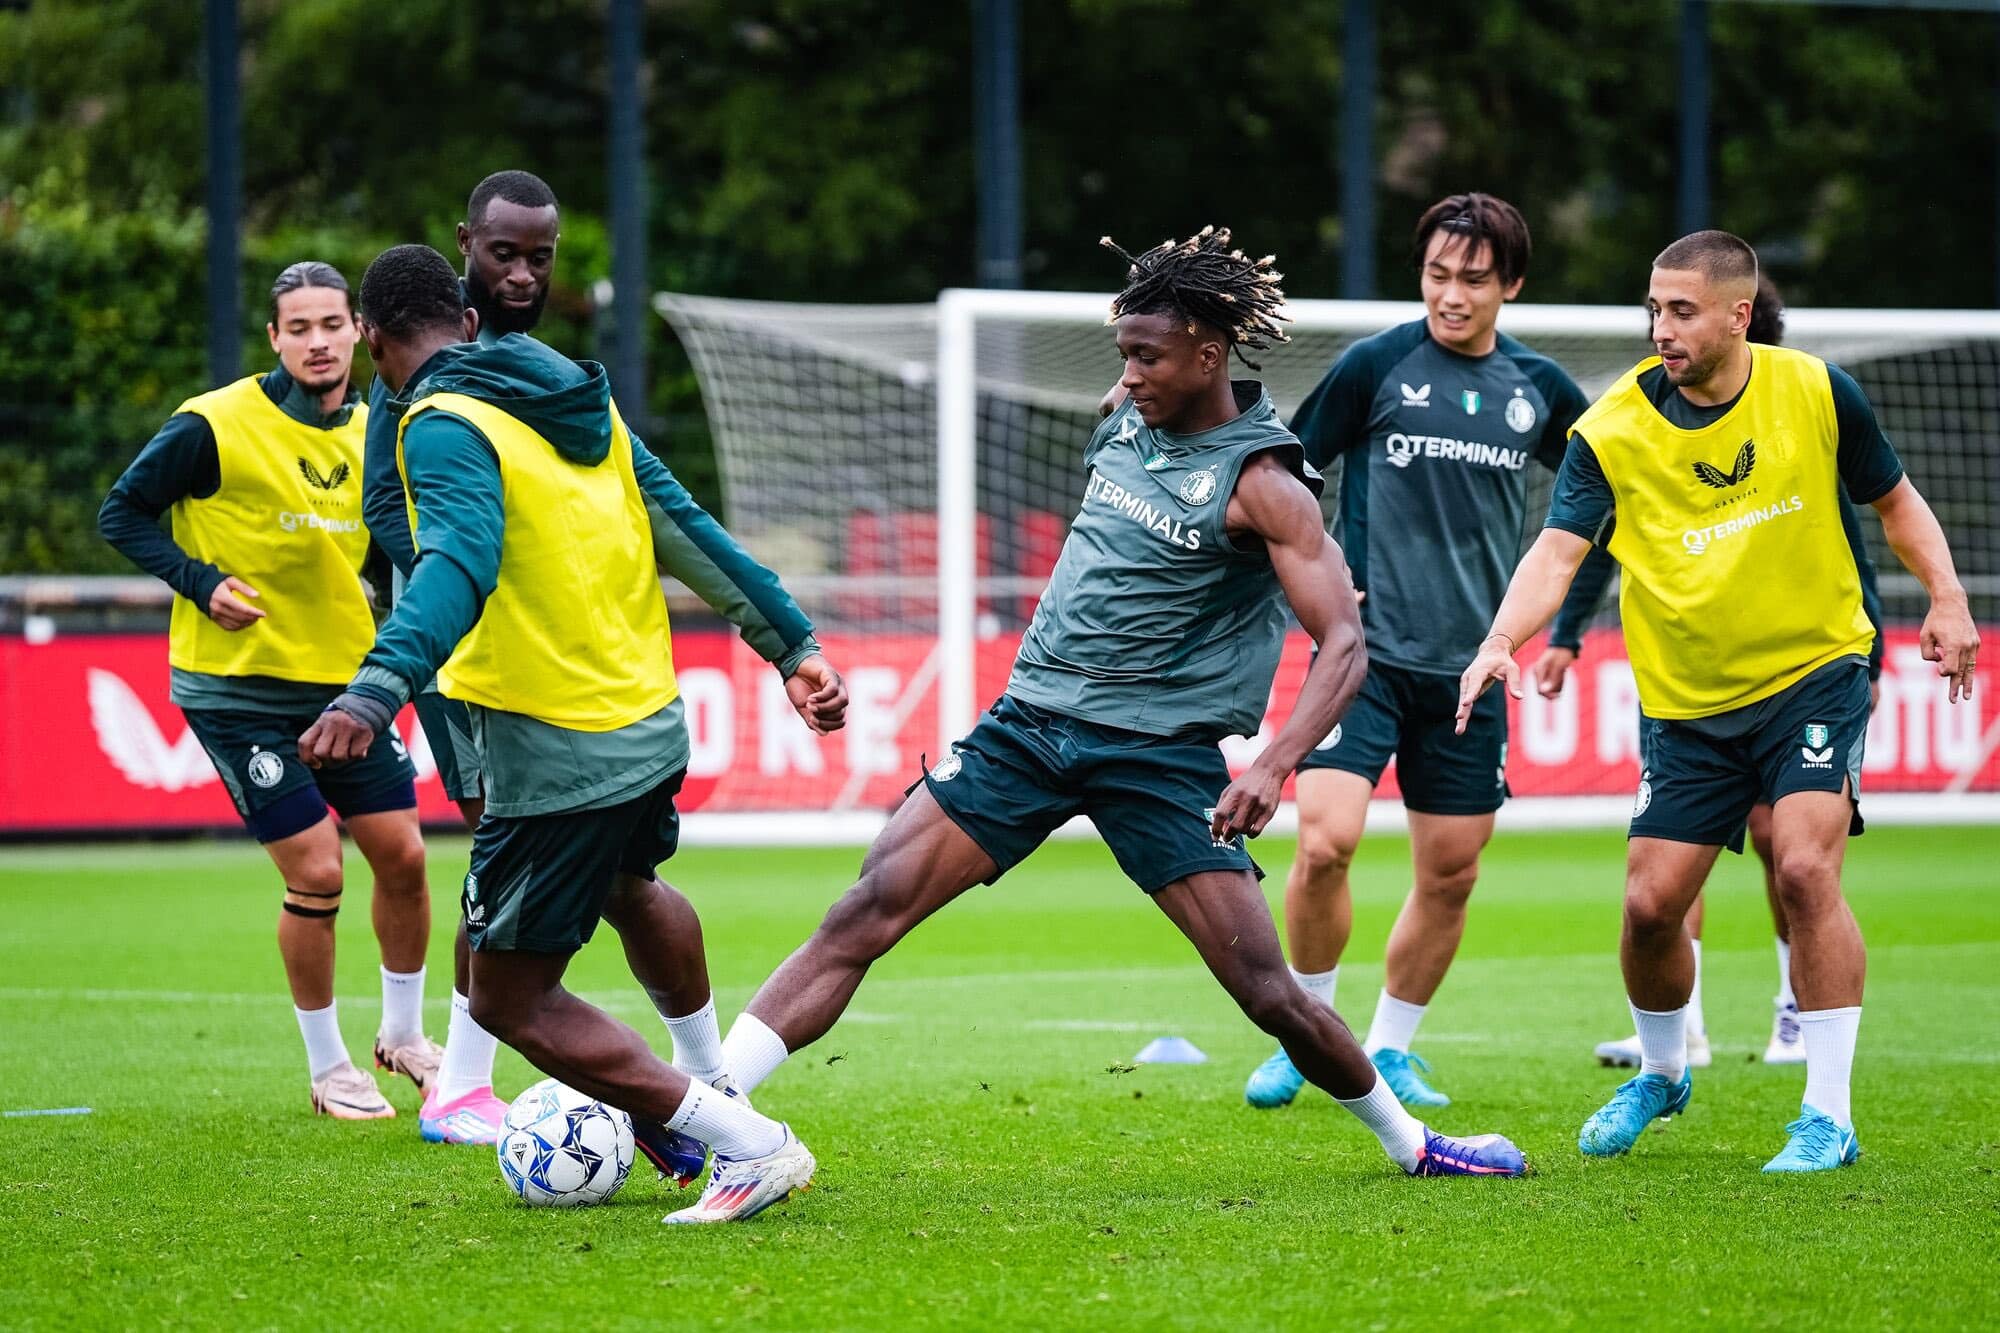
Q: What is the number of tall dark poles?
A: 5